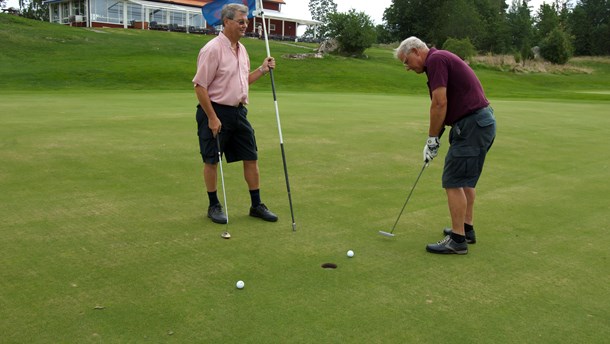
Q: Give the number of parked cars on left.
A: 0